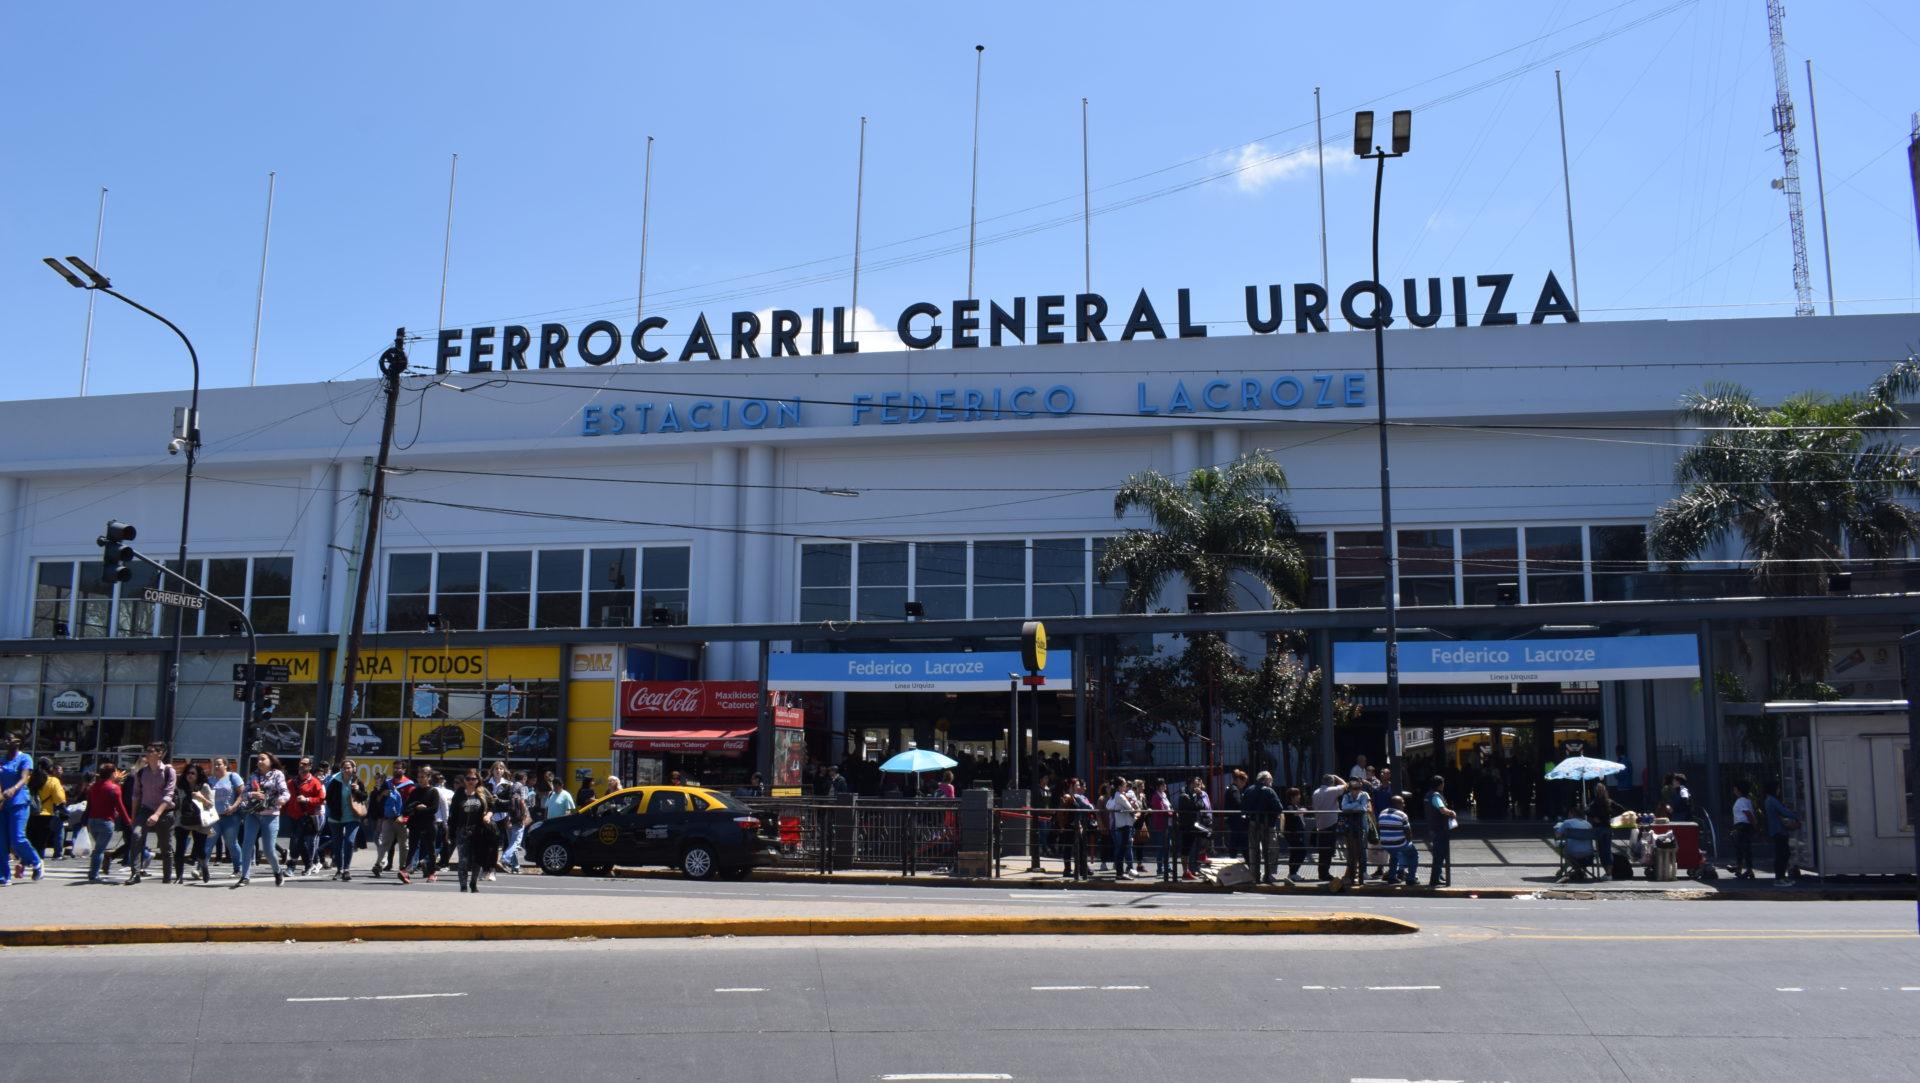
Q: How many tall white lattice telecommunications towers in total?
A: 1